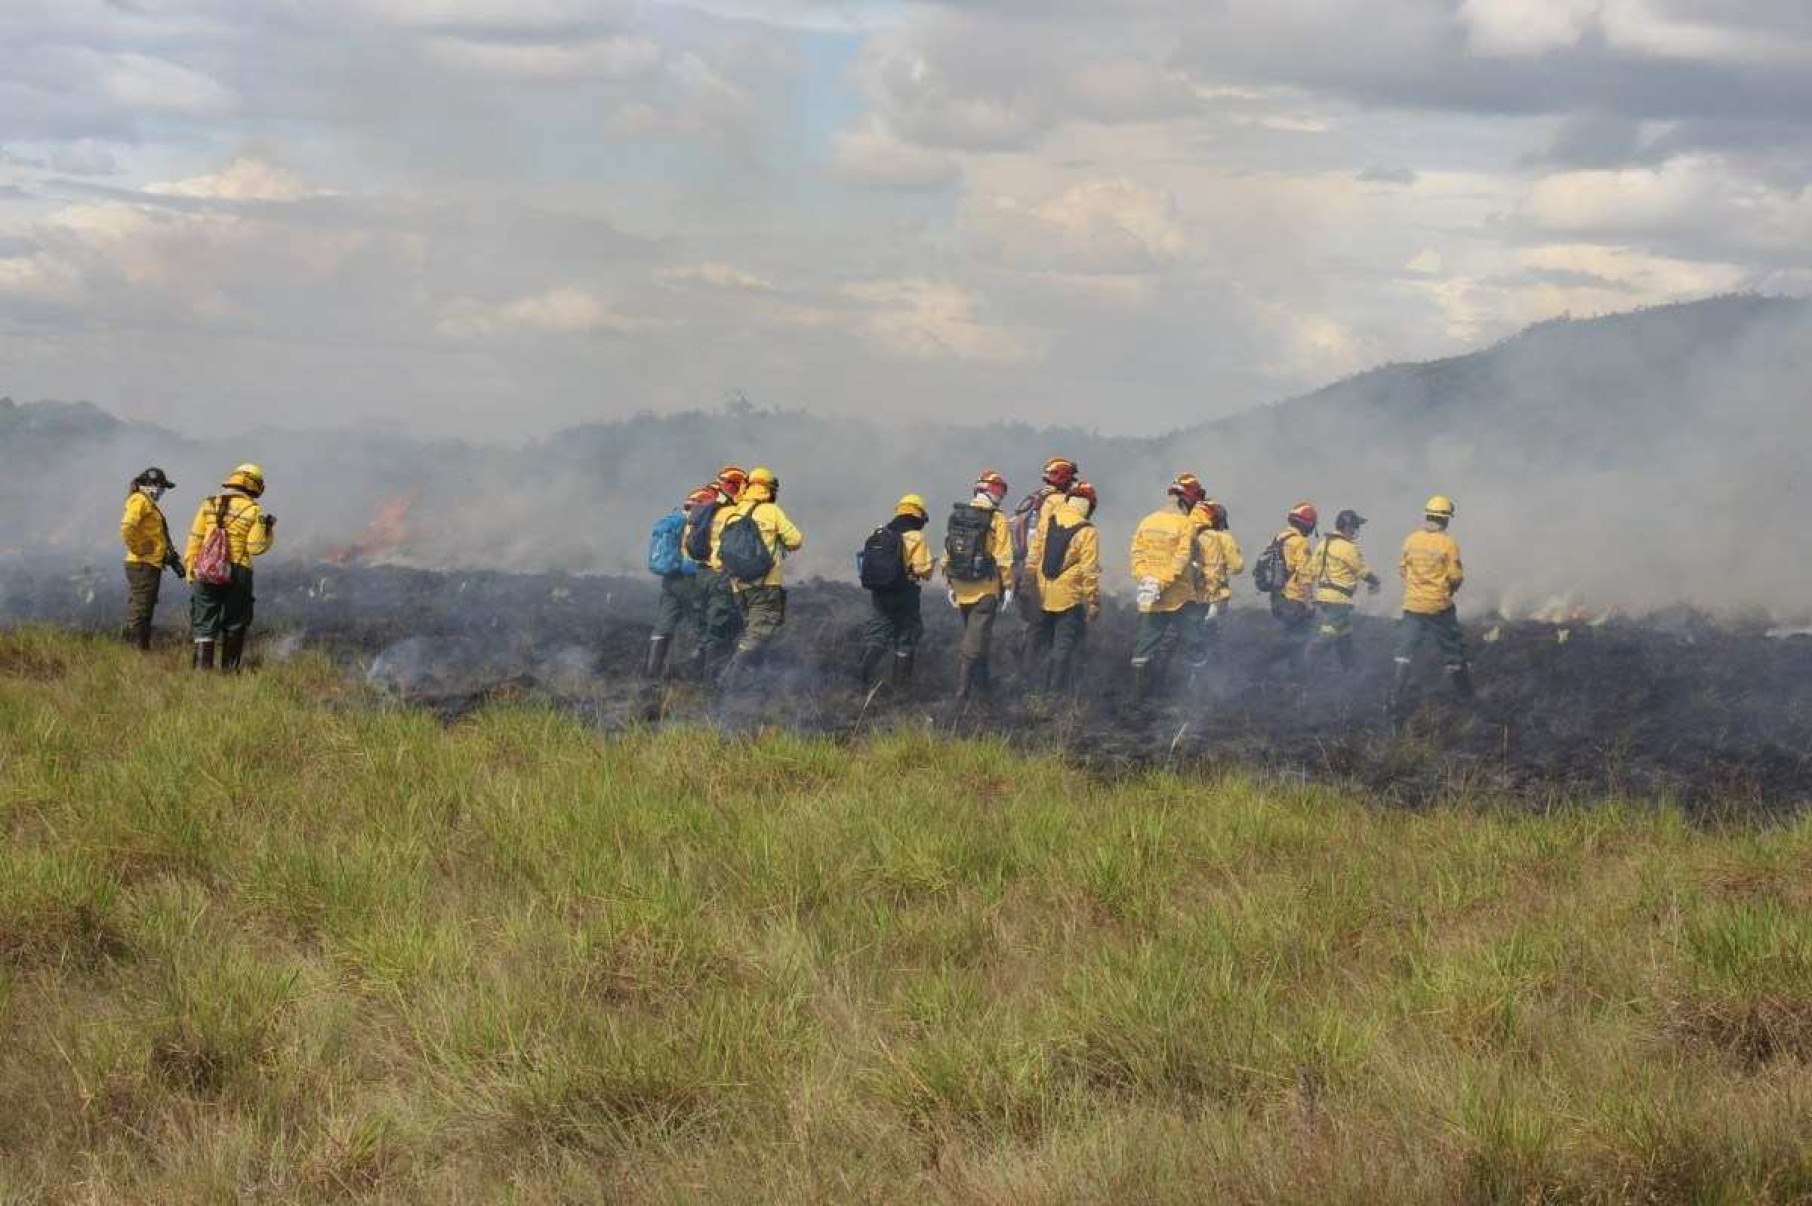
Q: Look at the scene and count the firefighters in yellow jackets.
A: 14